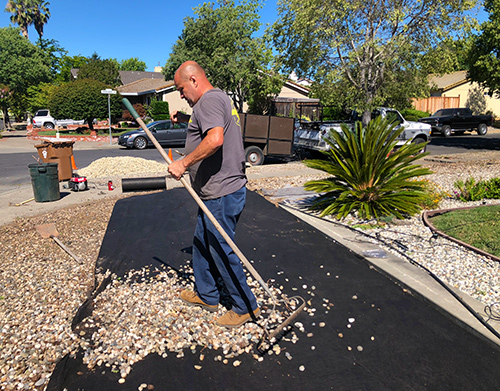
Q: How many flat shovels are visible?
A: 1